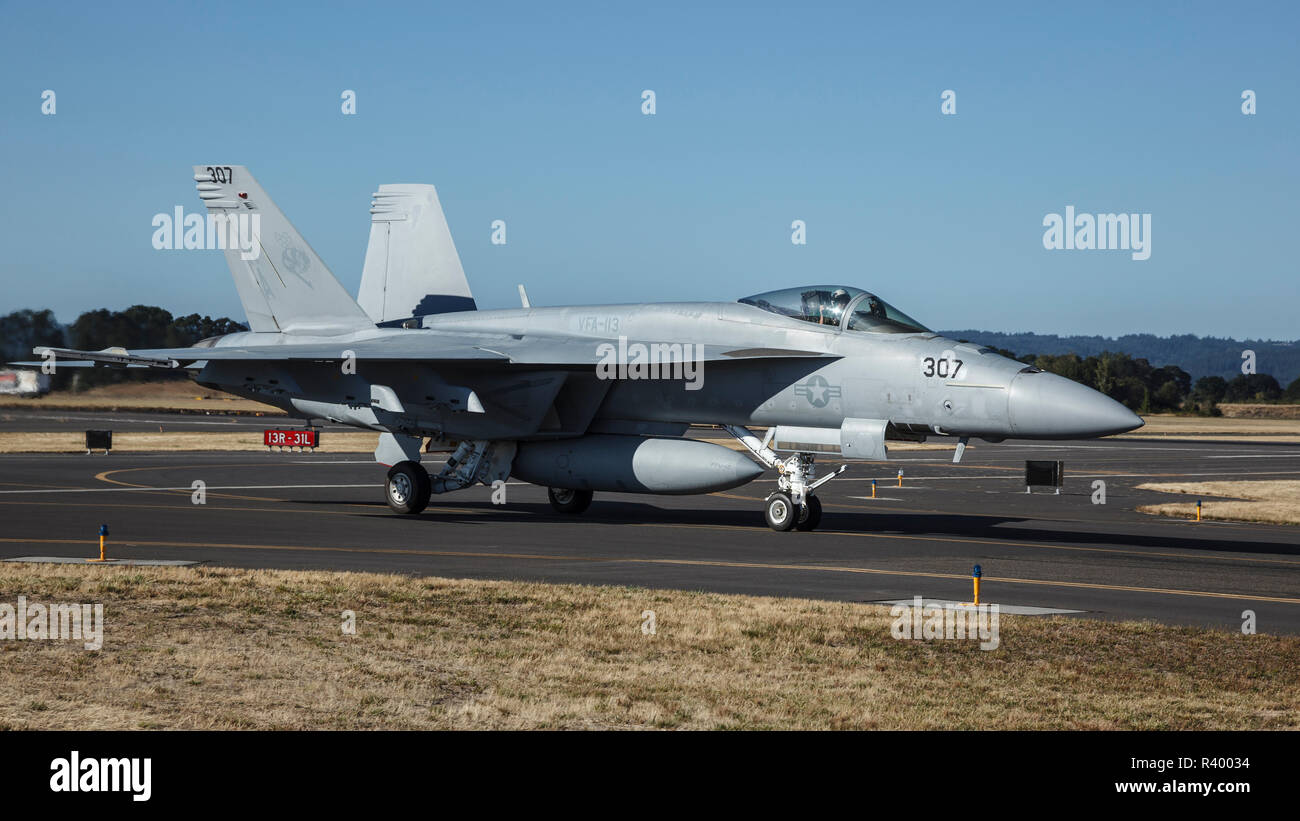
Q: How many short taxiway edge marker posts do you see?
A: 5